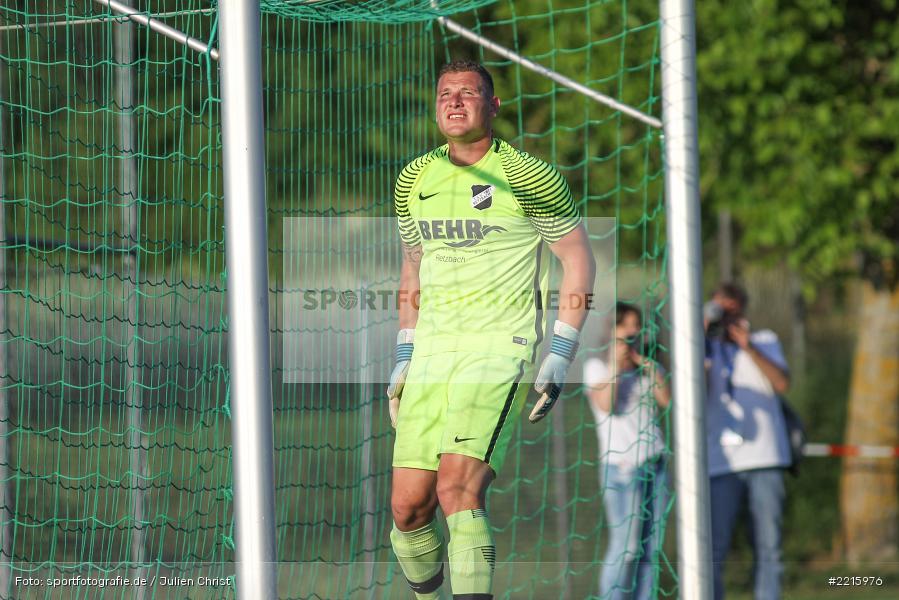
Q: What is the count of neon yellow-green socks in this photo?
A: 2